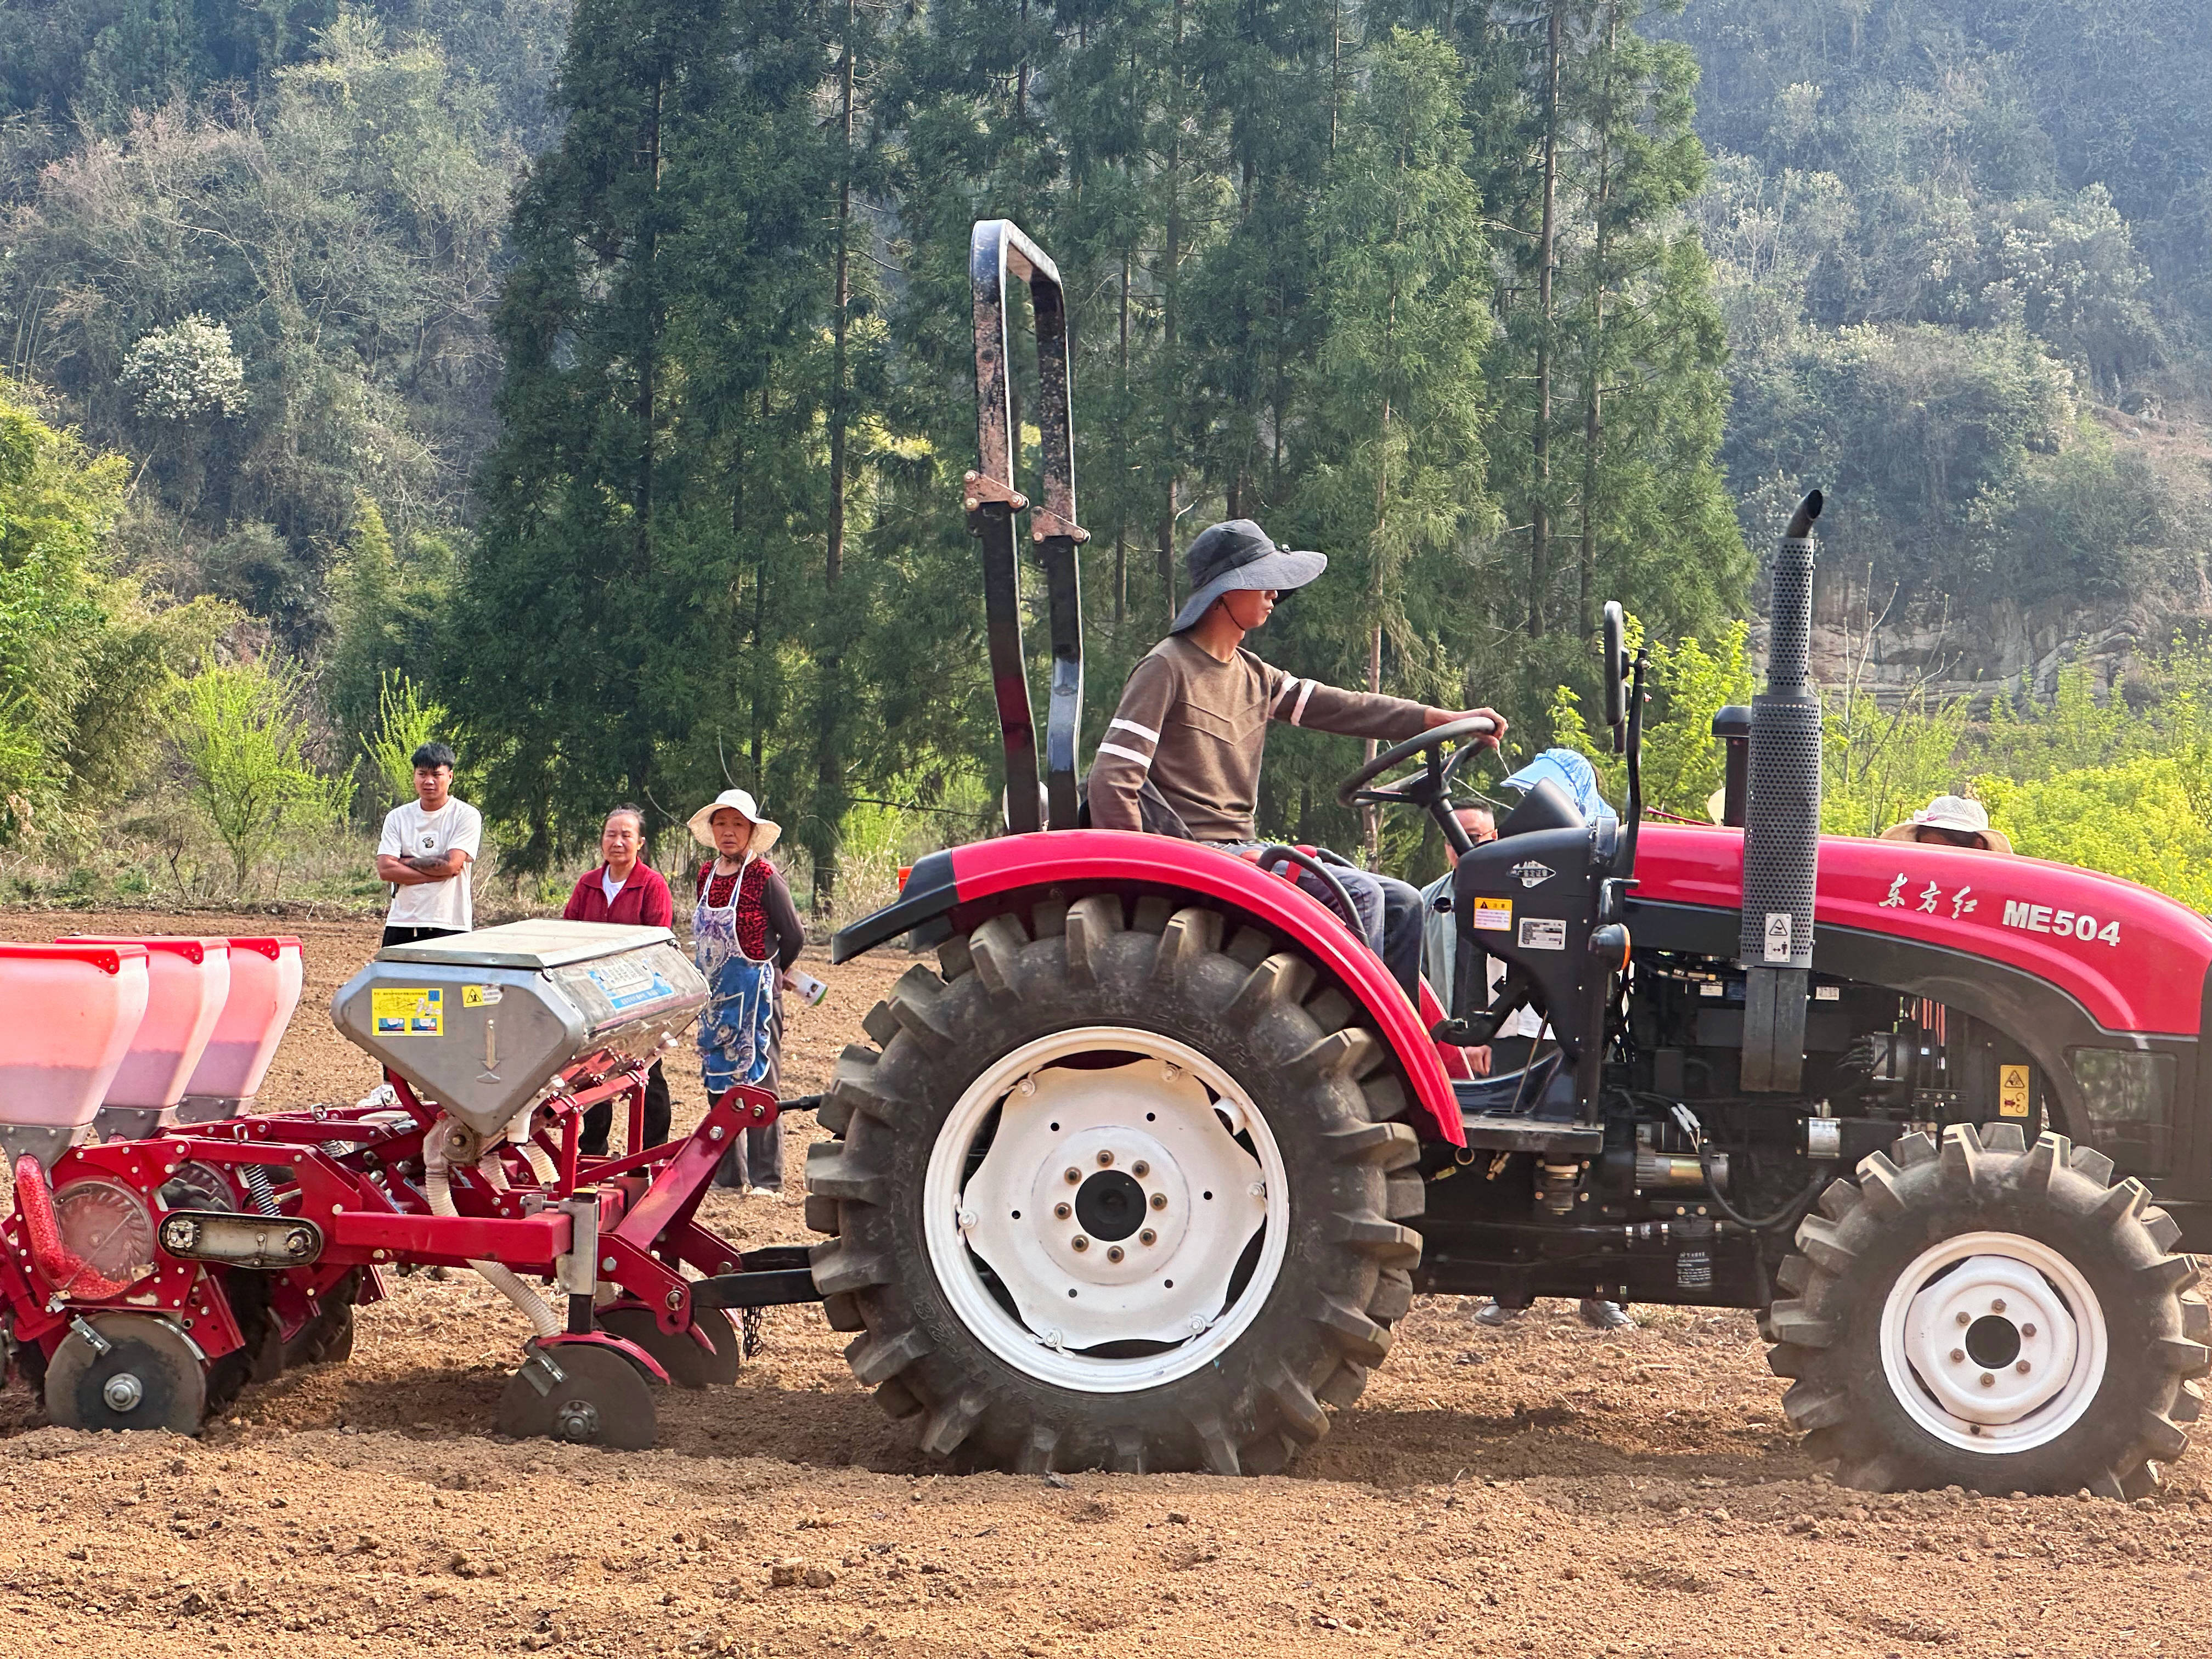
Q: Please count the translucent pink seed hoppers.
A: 3